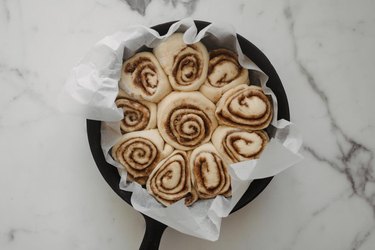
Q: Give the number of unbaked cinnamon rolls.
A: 10